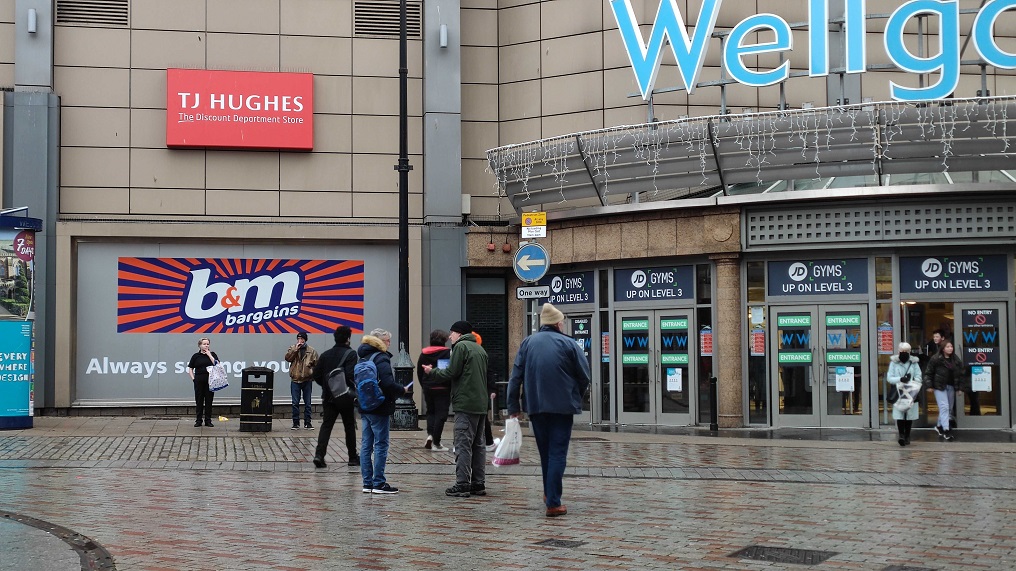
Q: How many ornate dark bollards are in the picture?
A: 1